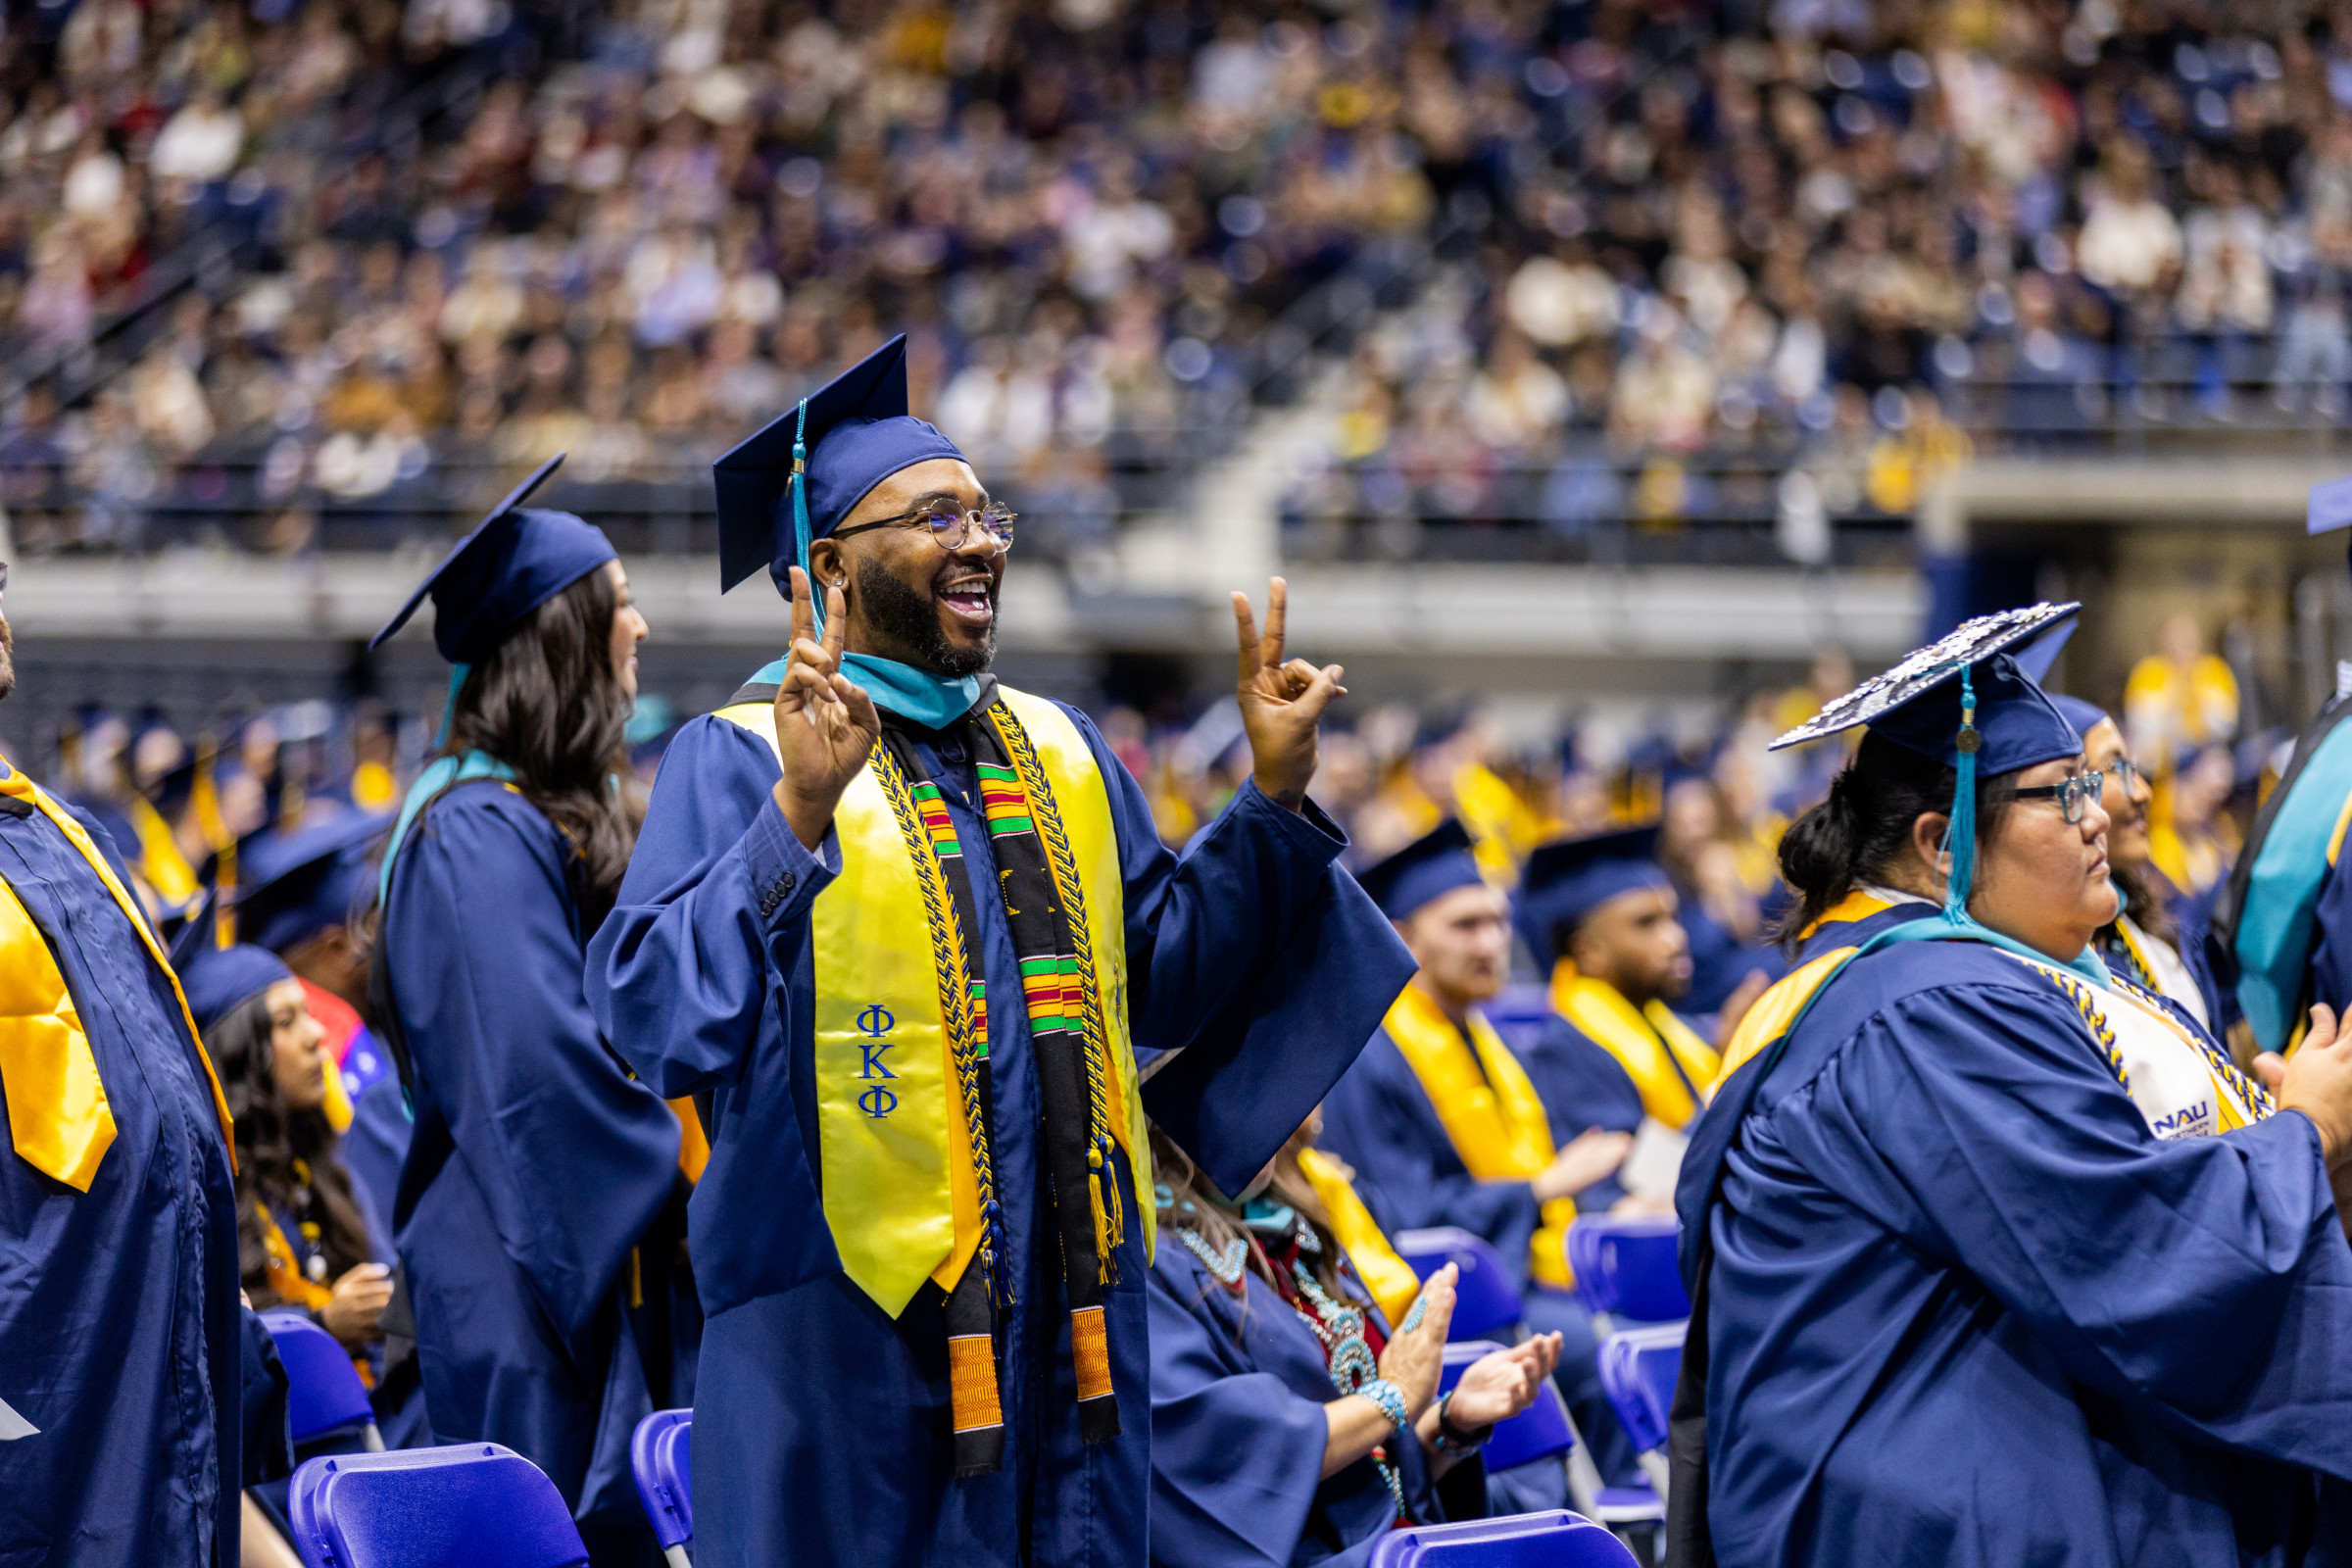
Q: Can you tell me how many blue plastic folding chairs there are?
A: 8